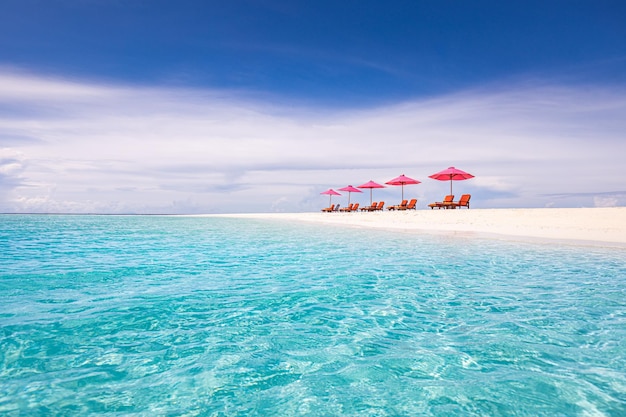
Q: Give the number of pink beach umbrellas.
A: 5